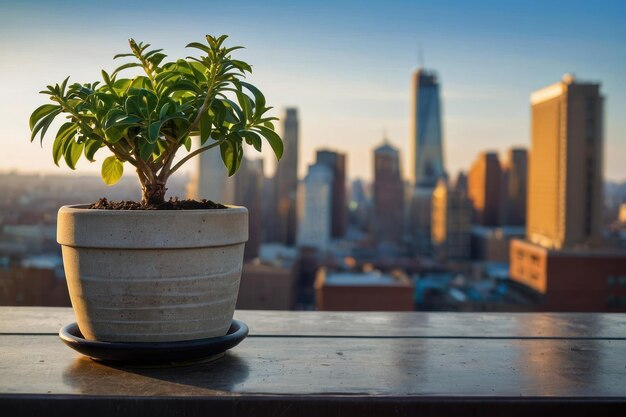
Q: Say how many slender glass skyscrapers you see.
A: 1